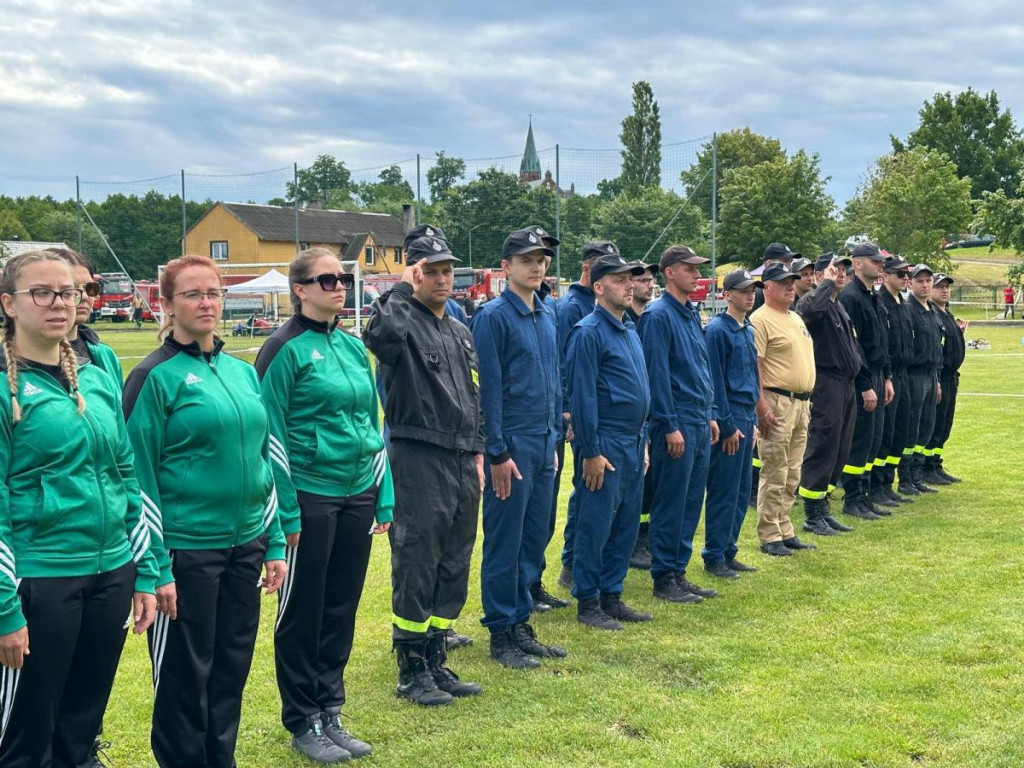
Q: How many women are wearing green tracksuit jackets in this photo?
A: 4